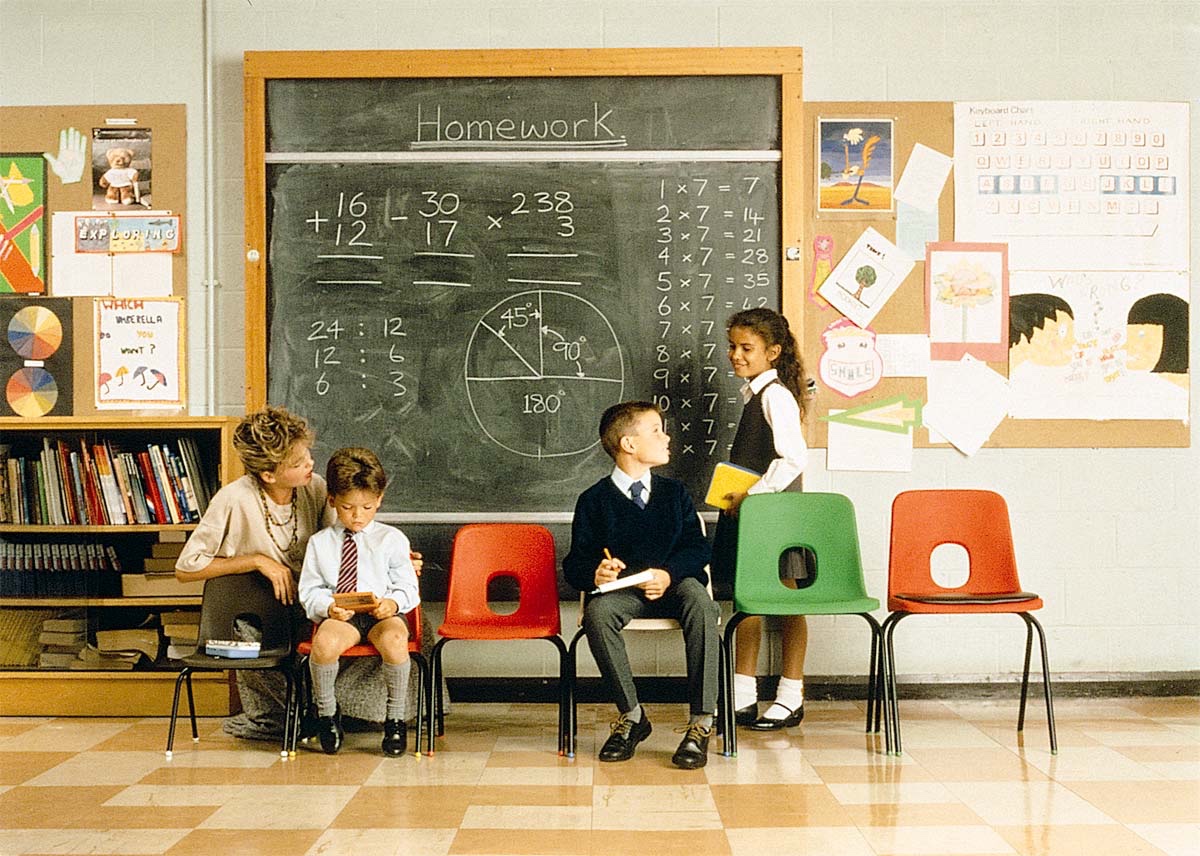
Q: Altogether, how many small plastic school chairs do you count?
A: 6